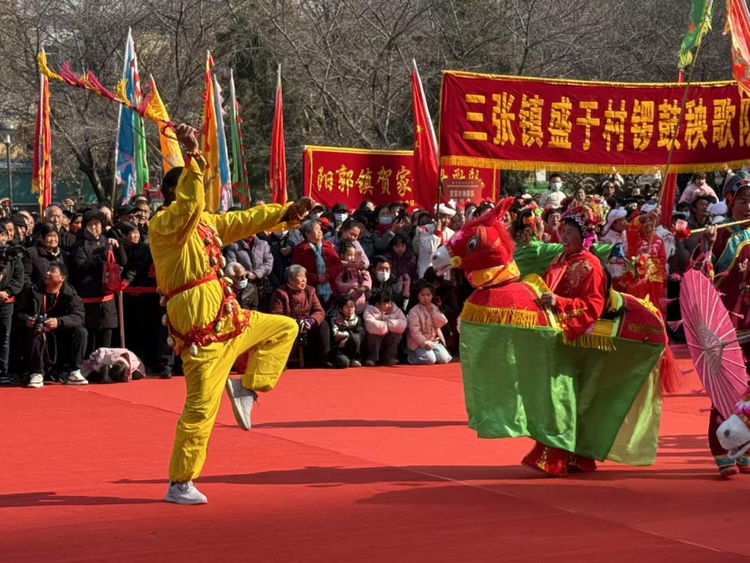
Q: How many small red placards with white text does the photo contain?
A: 1